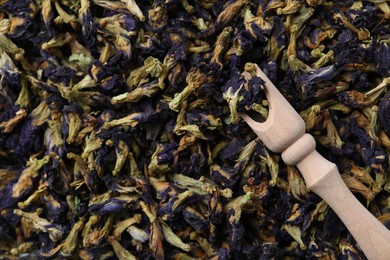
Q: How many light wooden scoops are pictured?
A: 1